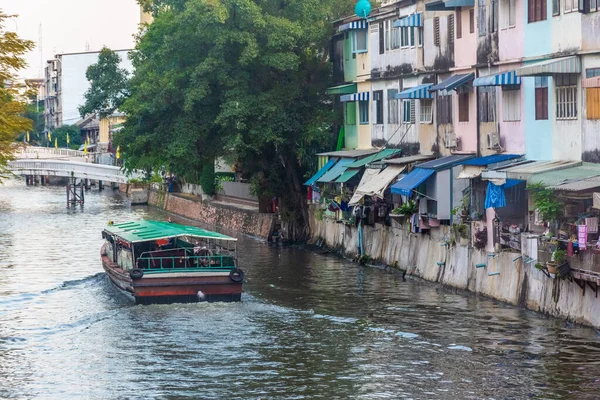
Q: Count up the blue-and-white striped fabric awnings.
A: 5